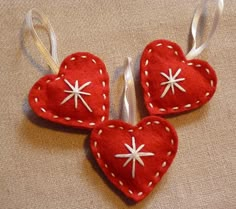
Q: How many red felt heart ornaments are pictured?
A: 3